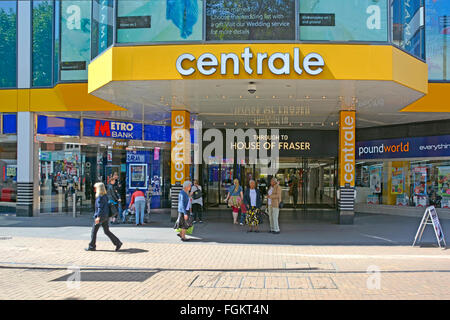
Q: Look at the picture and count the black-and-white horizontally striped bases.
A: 3